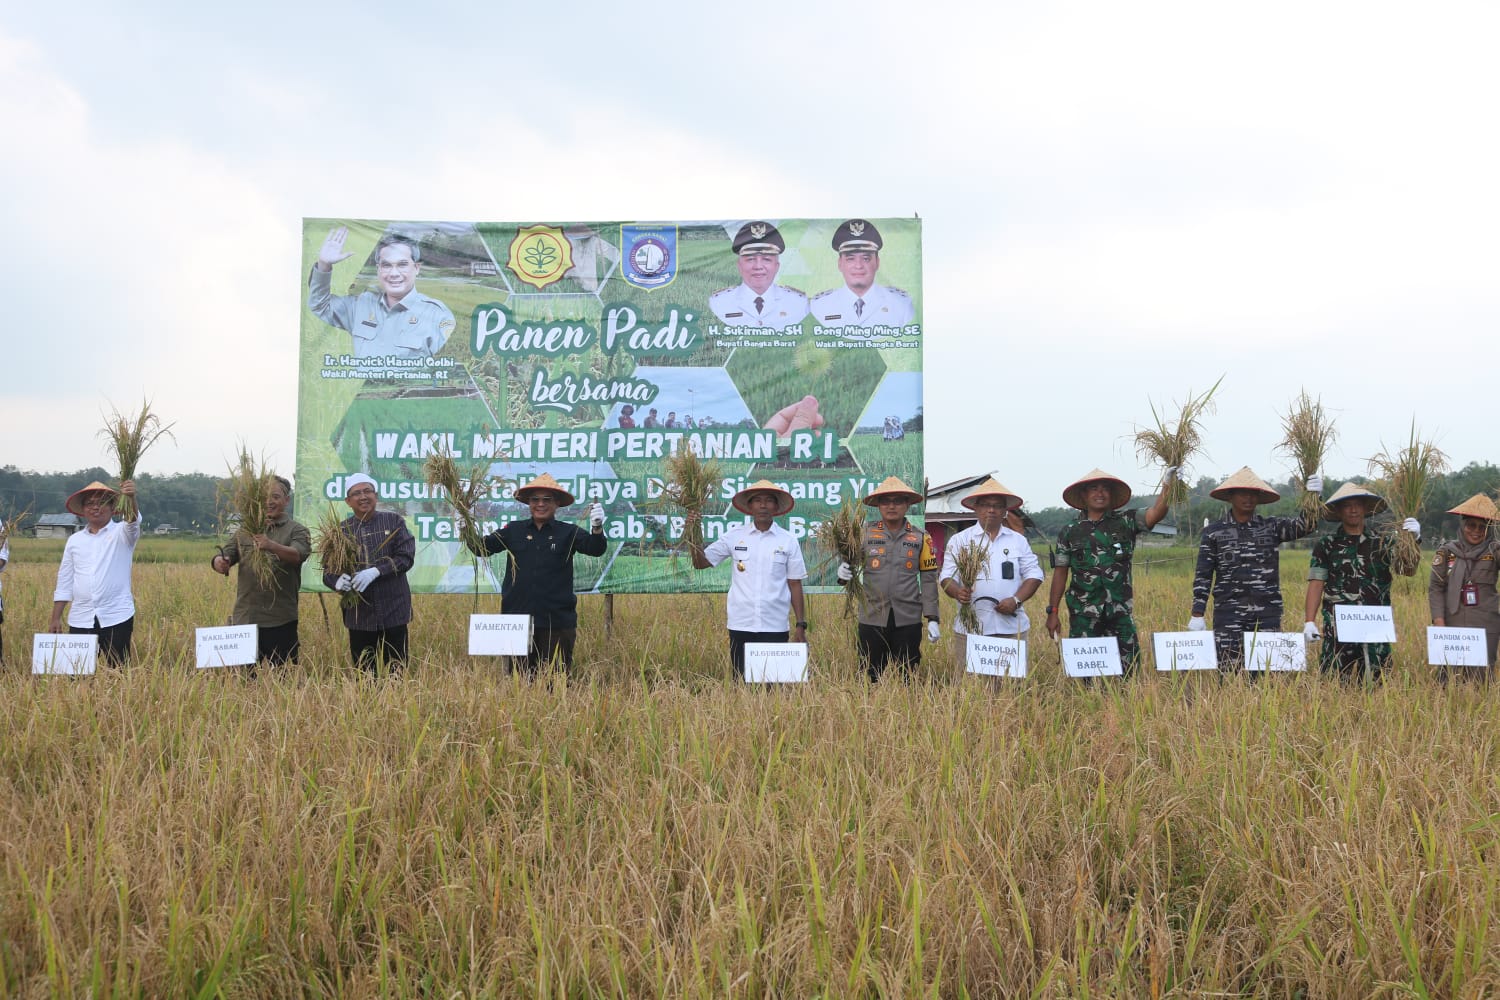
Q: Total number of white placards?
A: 10